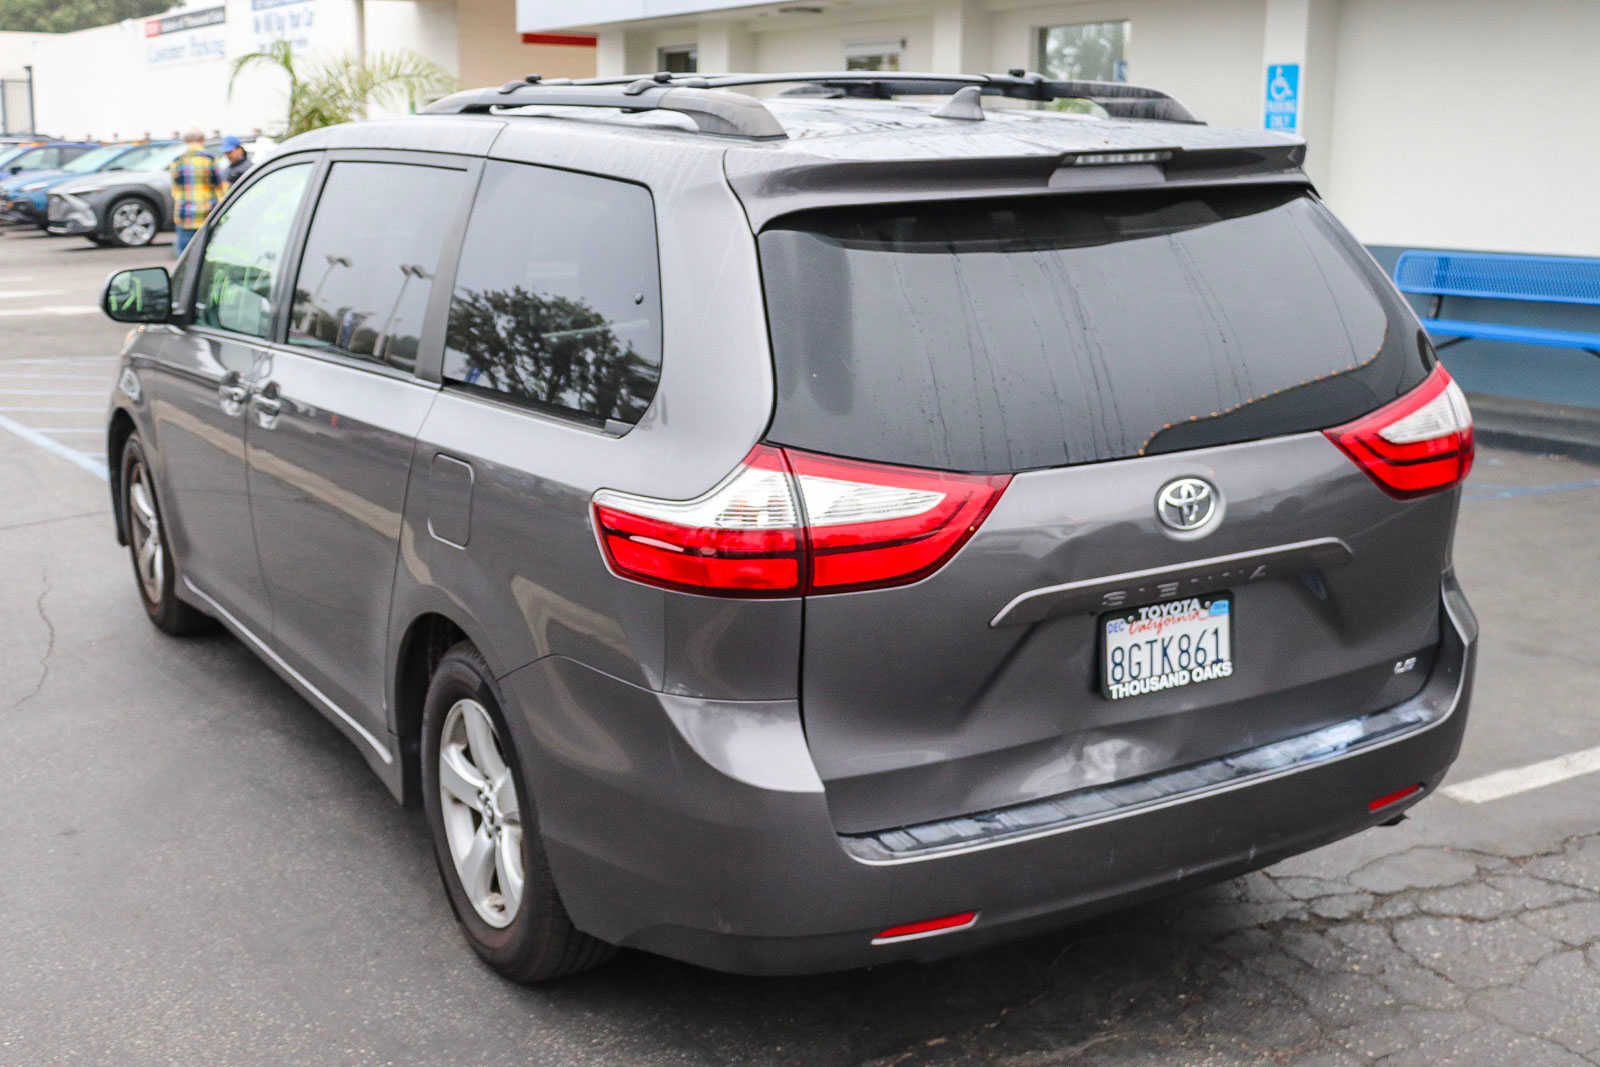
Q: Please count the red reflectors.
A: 2